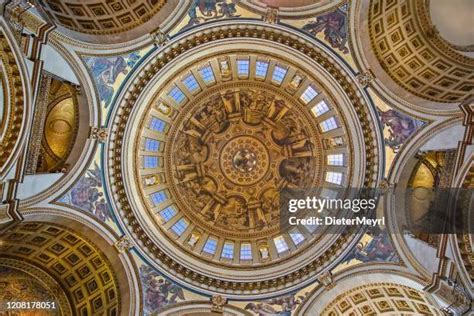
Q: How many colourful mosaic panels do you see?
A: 8